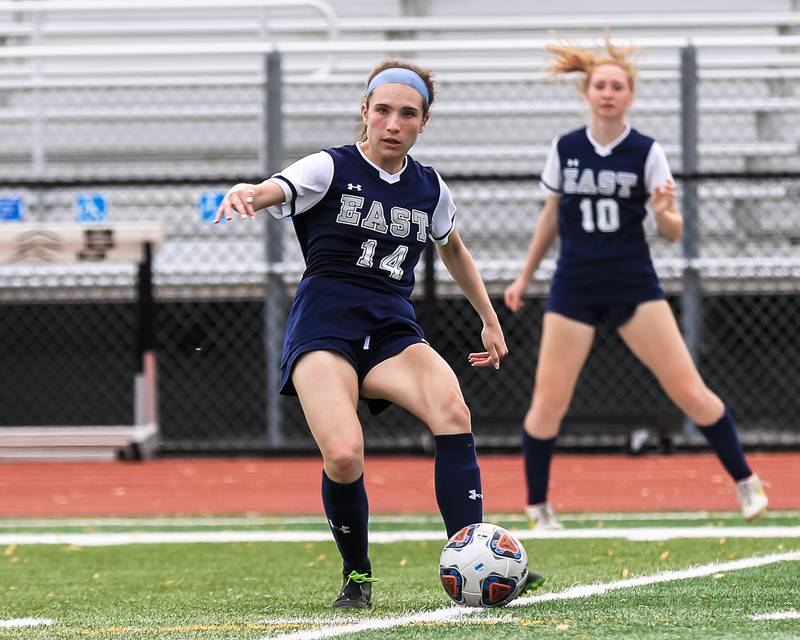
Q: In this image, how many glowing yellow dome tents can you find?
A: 0